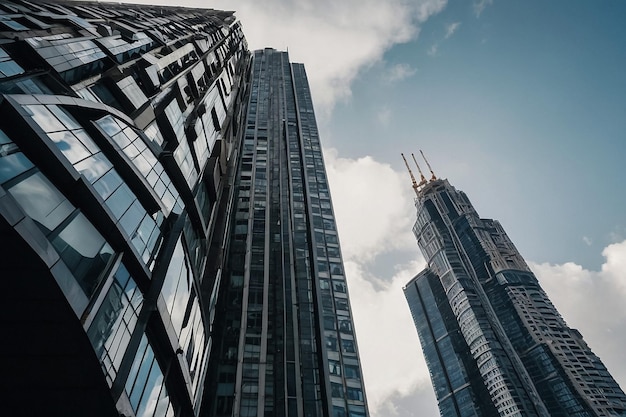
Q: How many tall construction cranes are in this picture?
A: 3